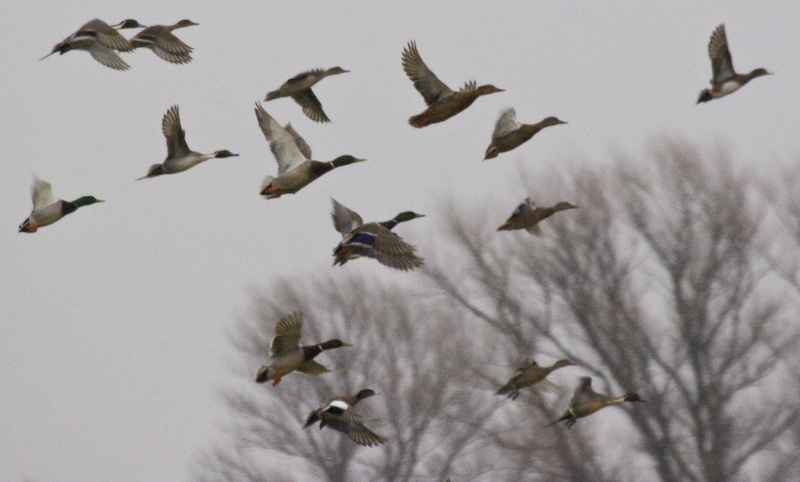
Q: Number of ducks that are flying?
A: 15